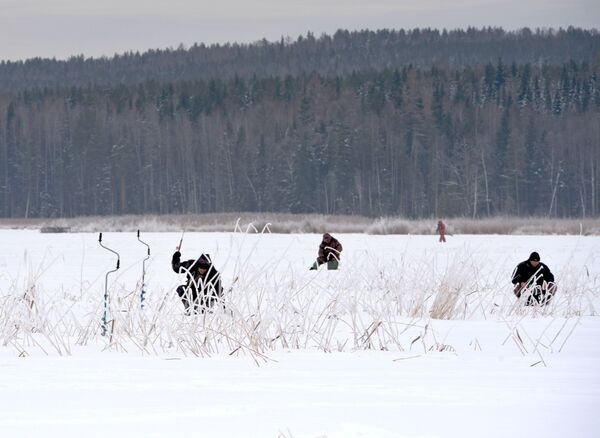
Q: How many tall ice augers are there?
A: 2